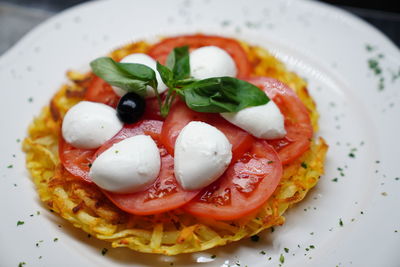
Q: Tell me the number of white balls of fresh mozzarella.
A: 6